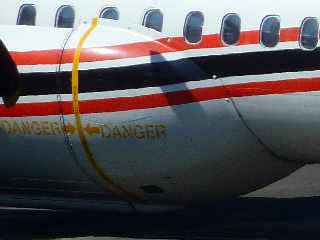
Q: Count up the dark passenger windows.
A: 8